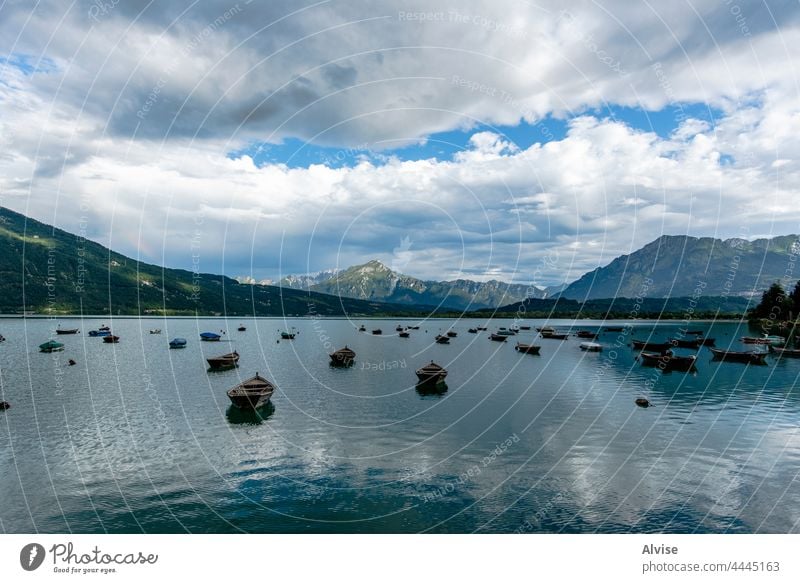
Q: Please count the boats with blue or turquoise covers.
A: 4